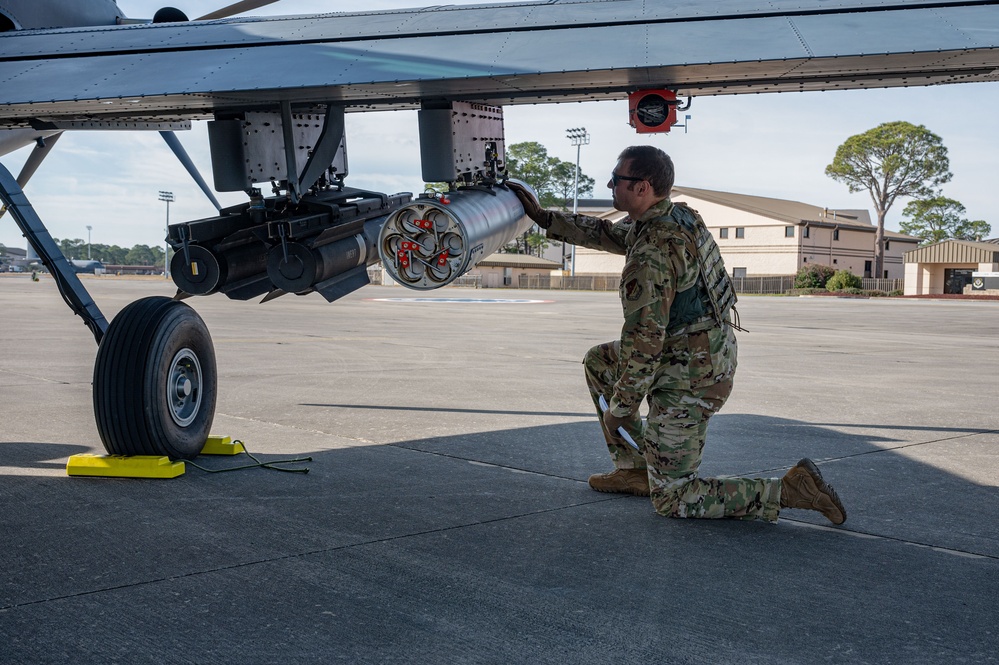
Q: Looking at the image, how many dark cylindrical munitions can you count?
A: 2